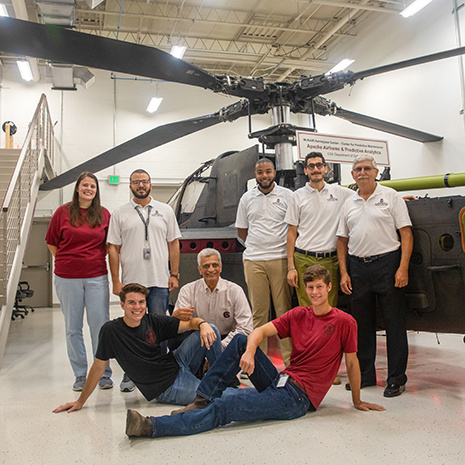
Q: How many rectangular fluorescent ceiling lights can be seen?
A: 6